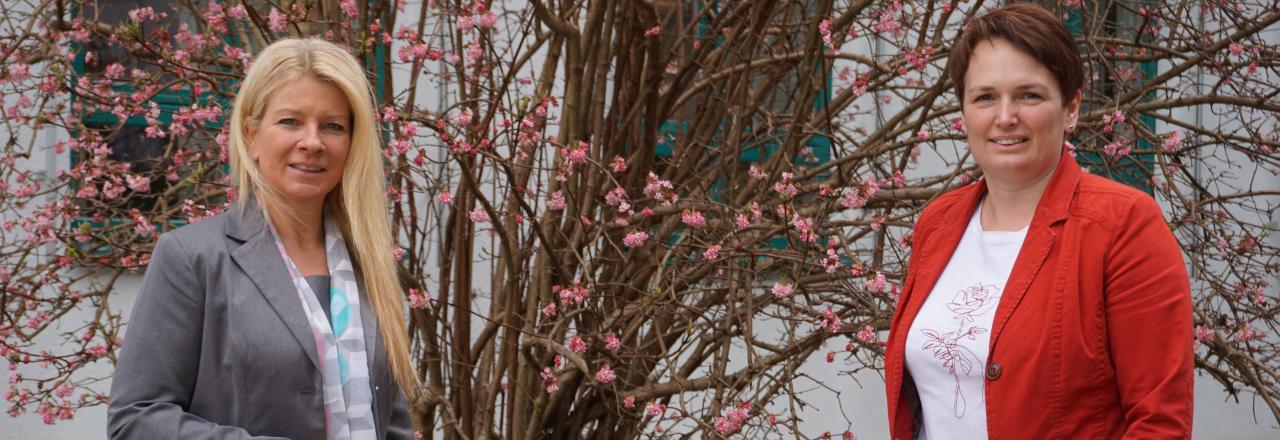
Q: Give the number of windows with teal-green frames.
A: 3